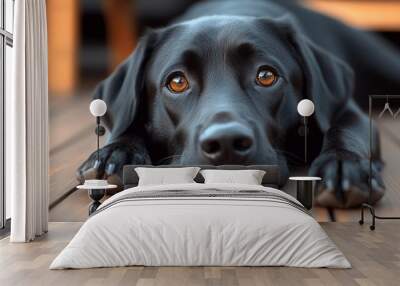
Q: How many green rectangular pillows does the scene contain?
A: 0